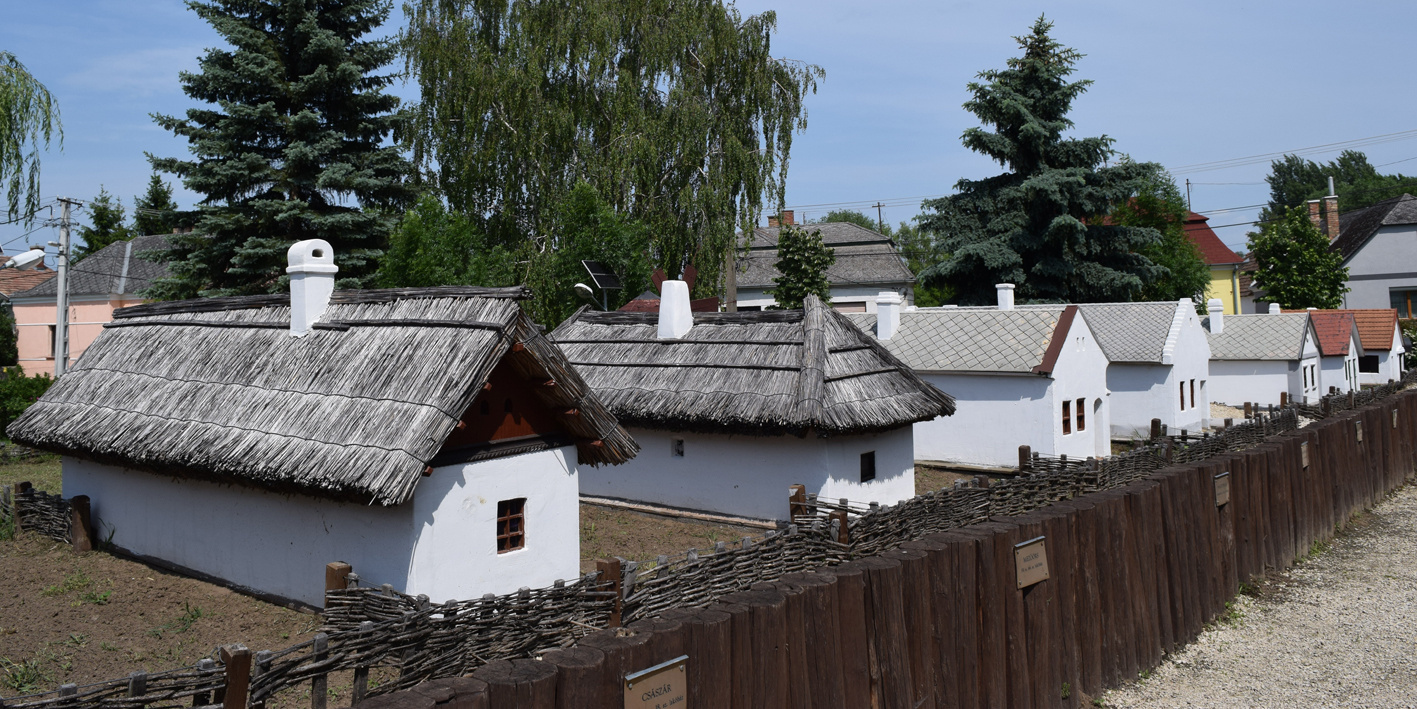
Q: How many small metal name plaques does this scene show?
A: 6